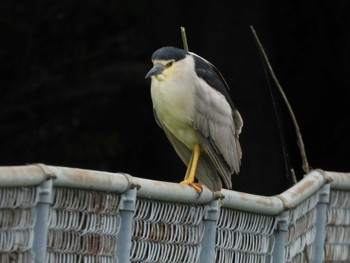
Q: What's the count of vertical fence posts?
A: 5